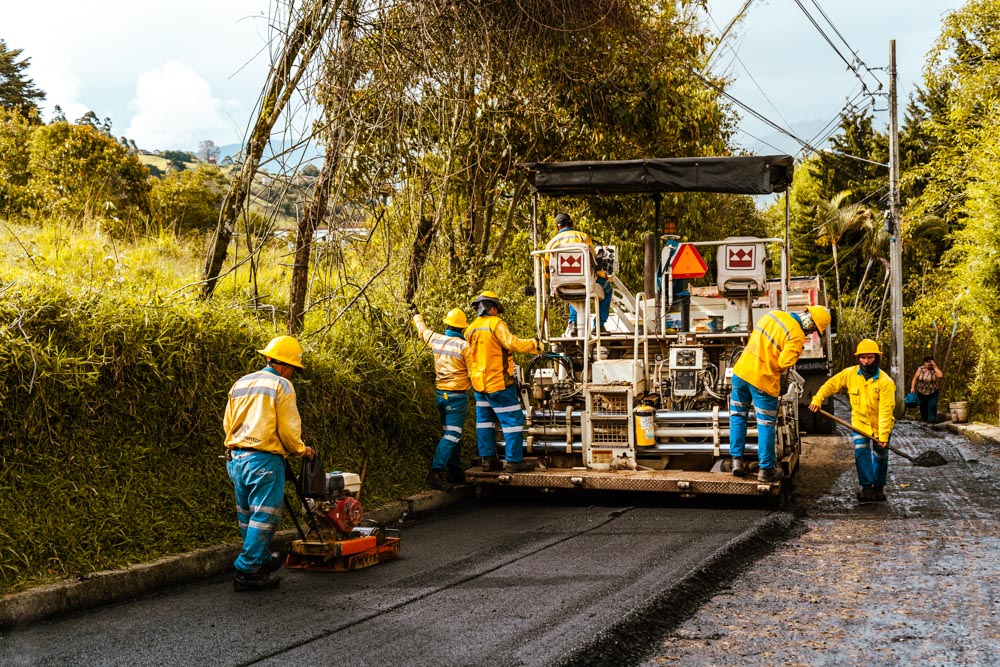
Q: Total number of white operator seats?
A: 2